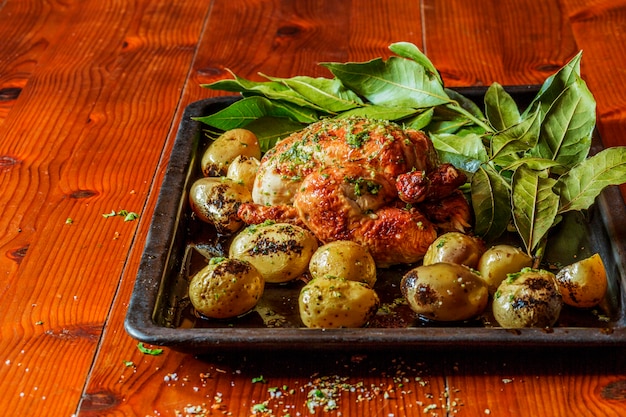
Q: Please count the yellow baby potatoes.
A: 12